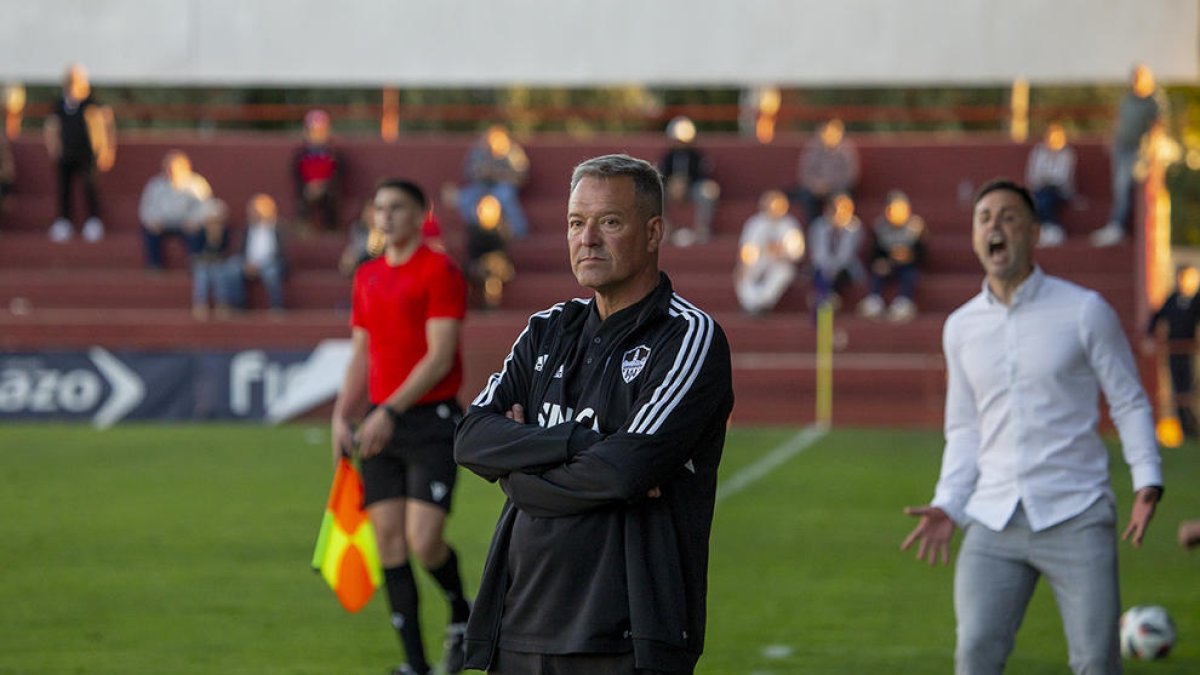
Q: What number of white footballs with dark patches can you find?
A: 1